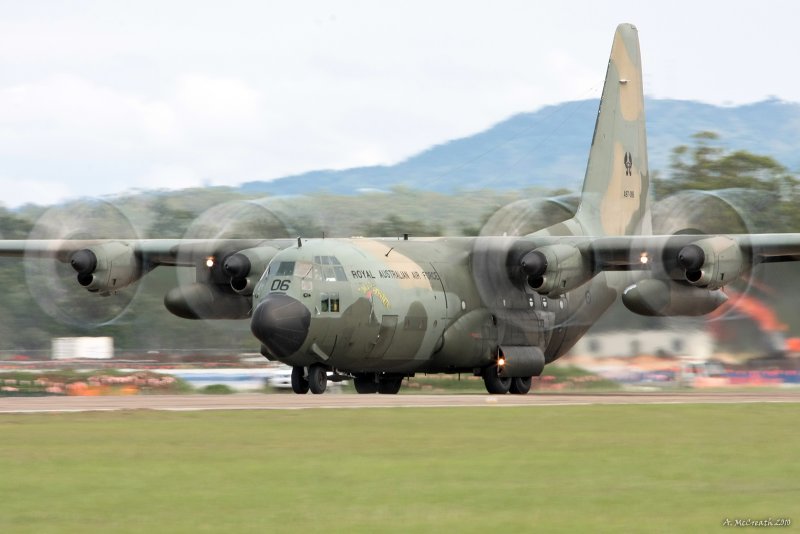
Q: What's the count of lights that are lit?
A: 3